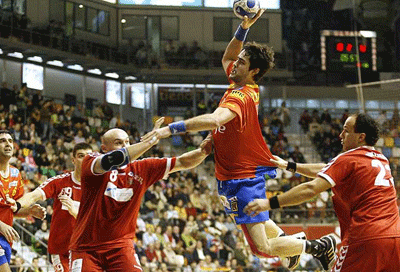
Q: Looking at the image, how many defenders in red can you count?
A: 3